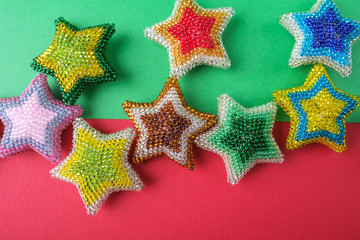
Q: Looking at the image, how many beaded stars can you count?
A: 8